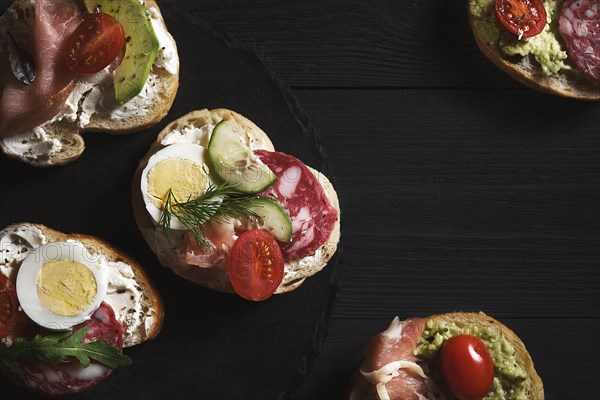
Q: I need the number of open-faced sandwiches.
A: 5